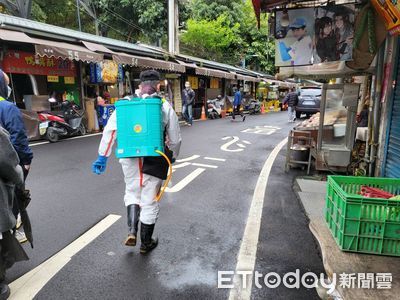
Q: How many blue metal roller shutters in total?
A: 1